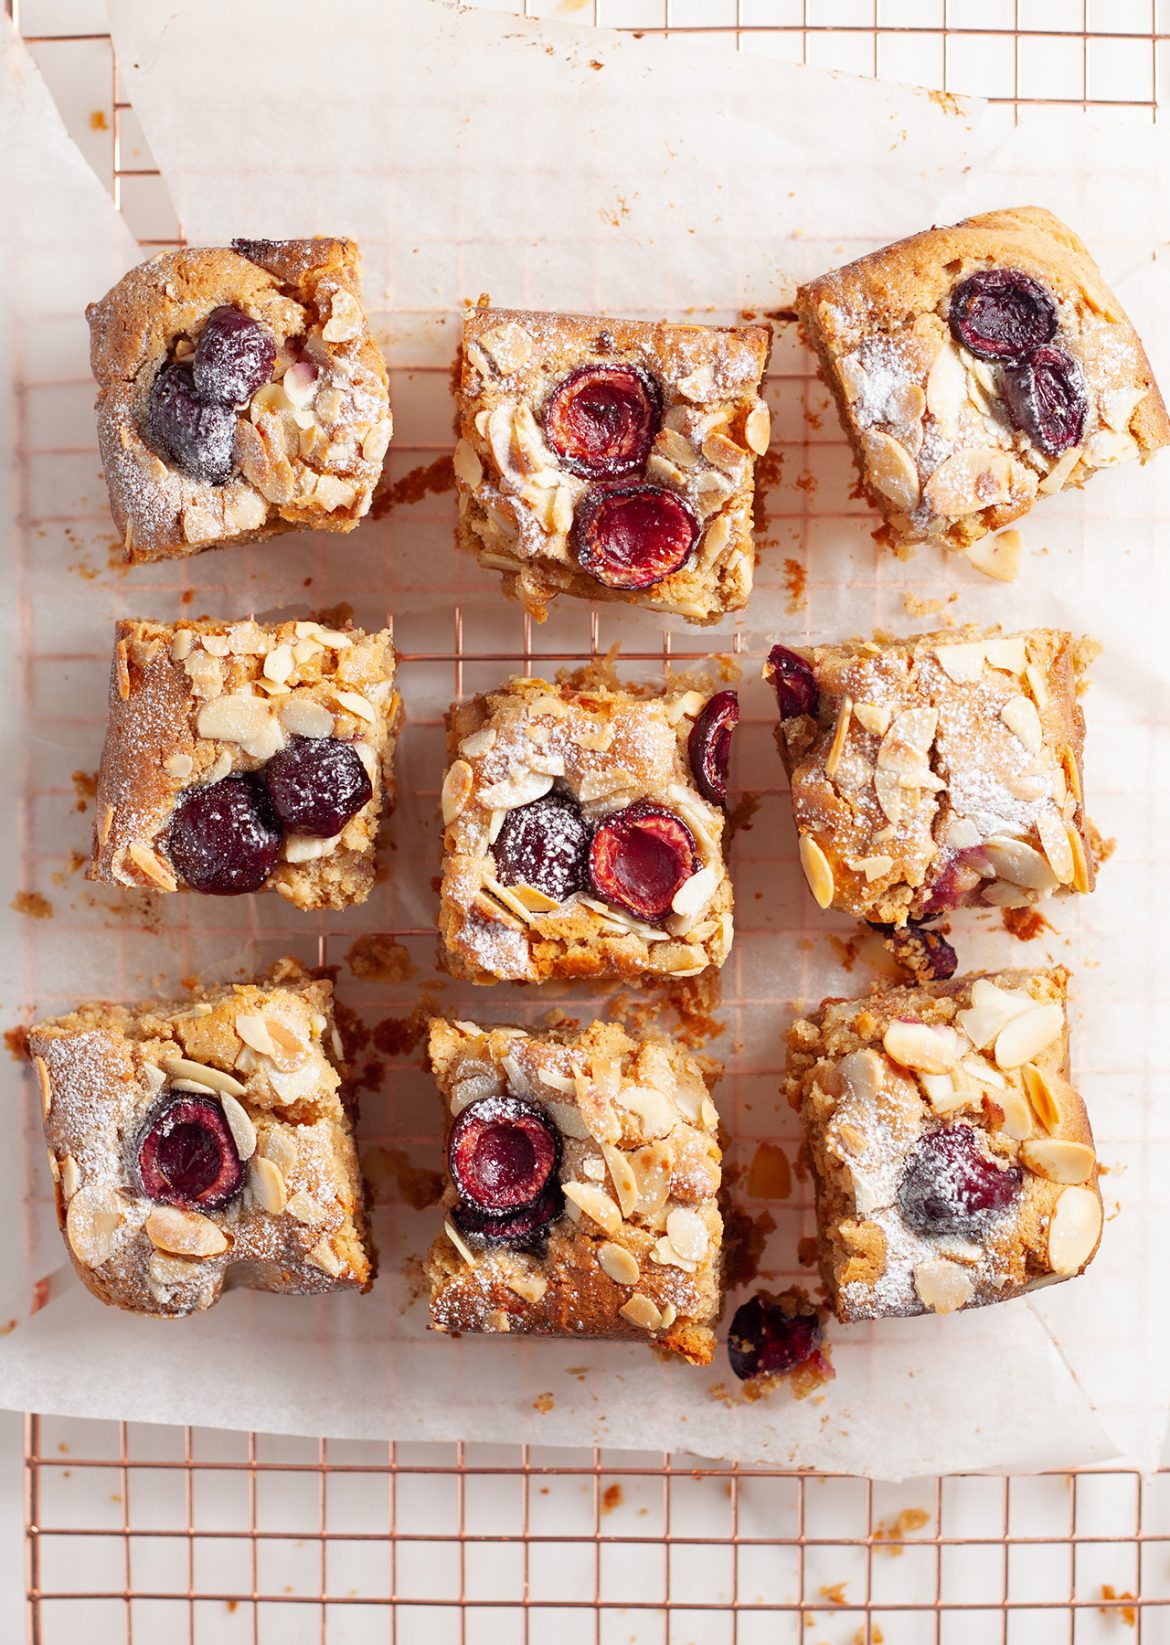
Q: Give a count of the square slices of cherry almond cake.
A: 9